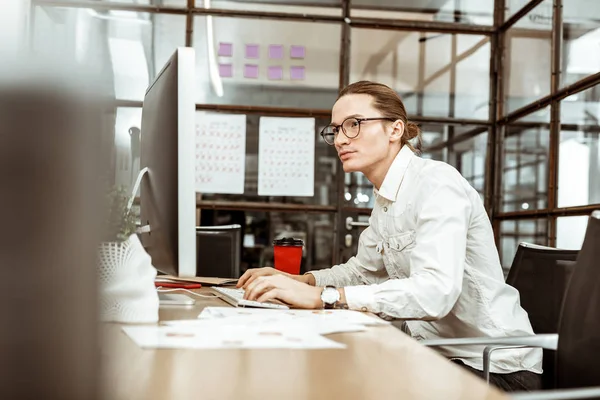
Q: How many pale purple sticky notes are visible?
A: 8